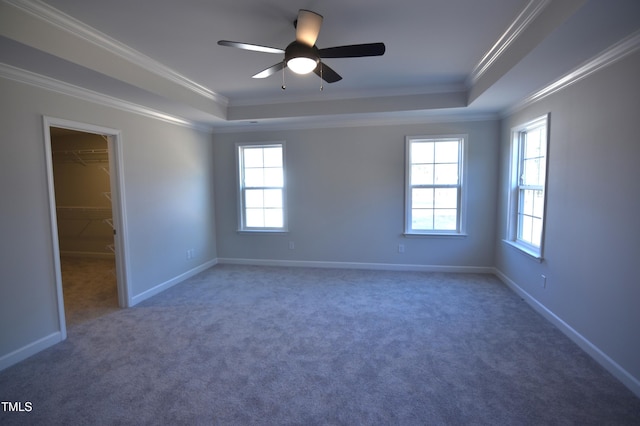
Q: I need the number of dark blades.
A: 2